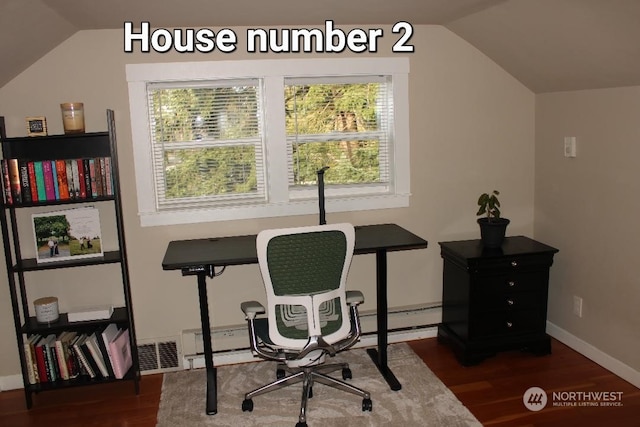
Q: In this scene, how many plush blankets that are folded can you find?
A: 0